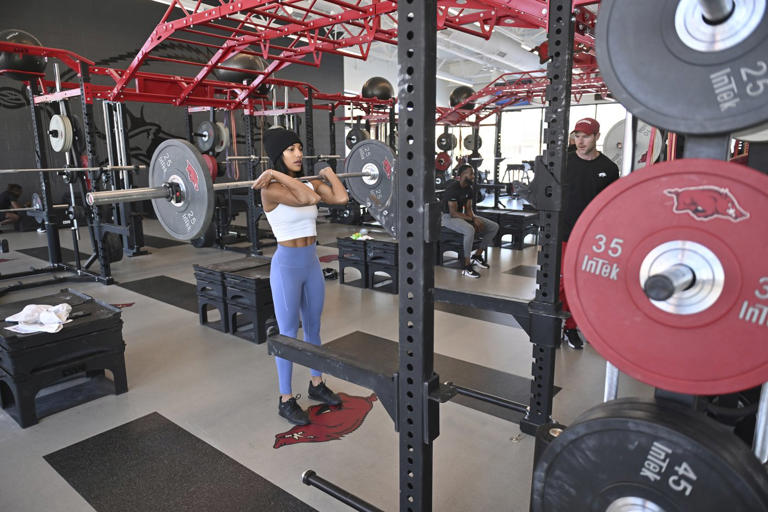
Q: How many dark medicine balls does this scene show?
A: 4